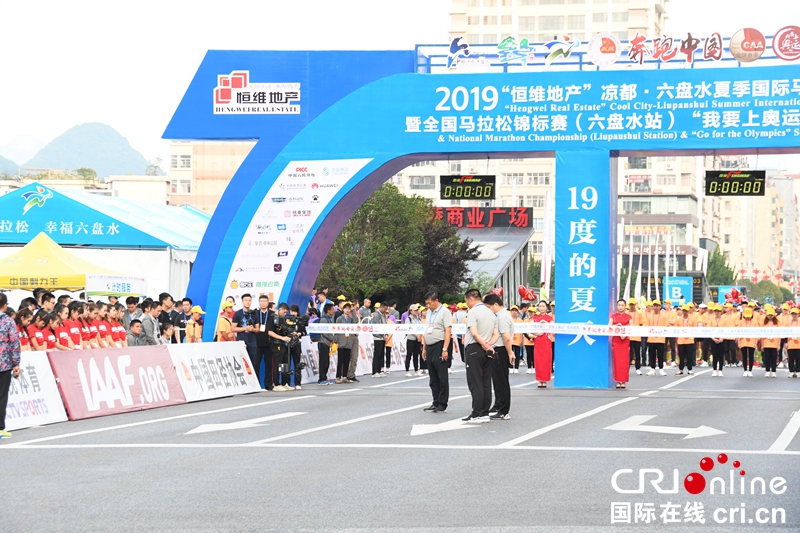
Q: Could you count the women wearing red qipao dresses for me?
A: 2